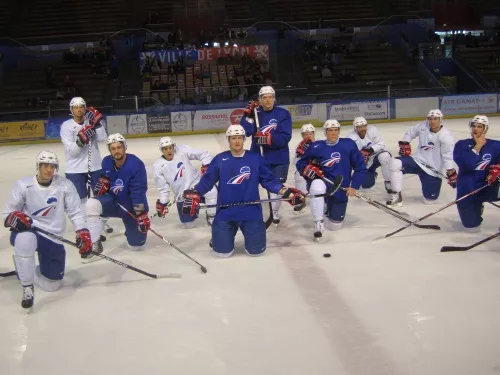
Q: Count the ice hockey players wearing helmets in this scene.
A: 11